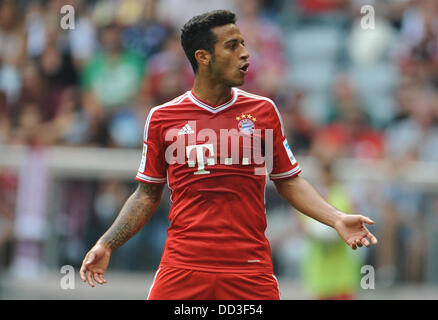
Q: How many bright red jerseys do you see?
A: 1